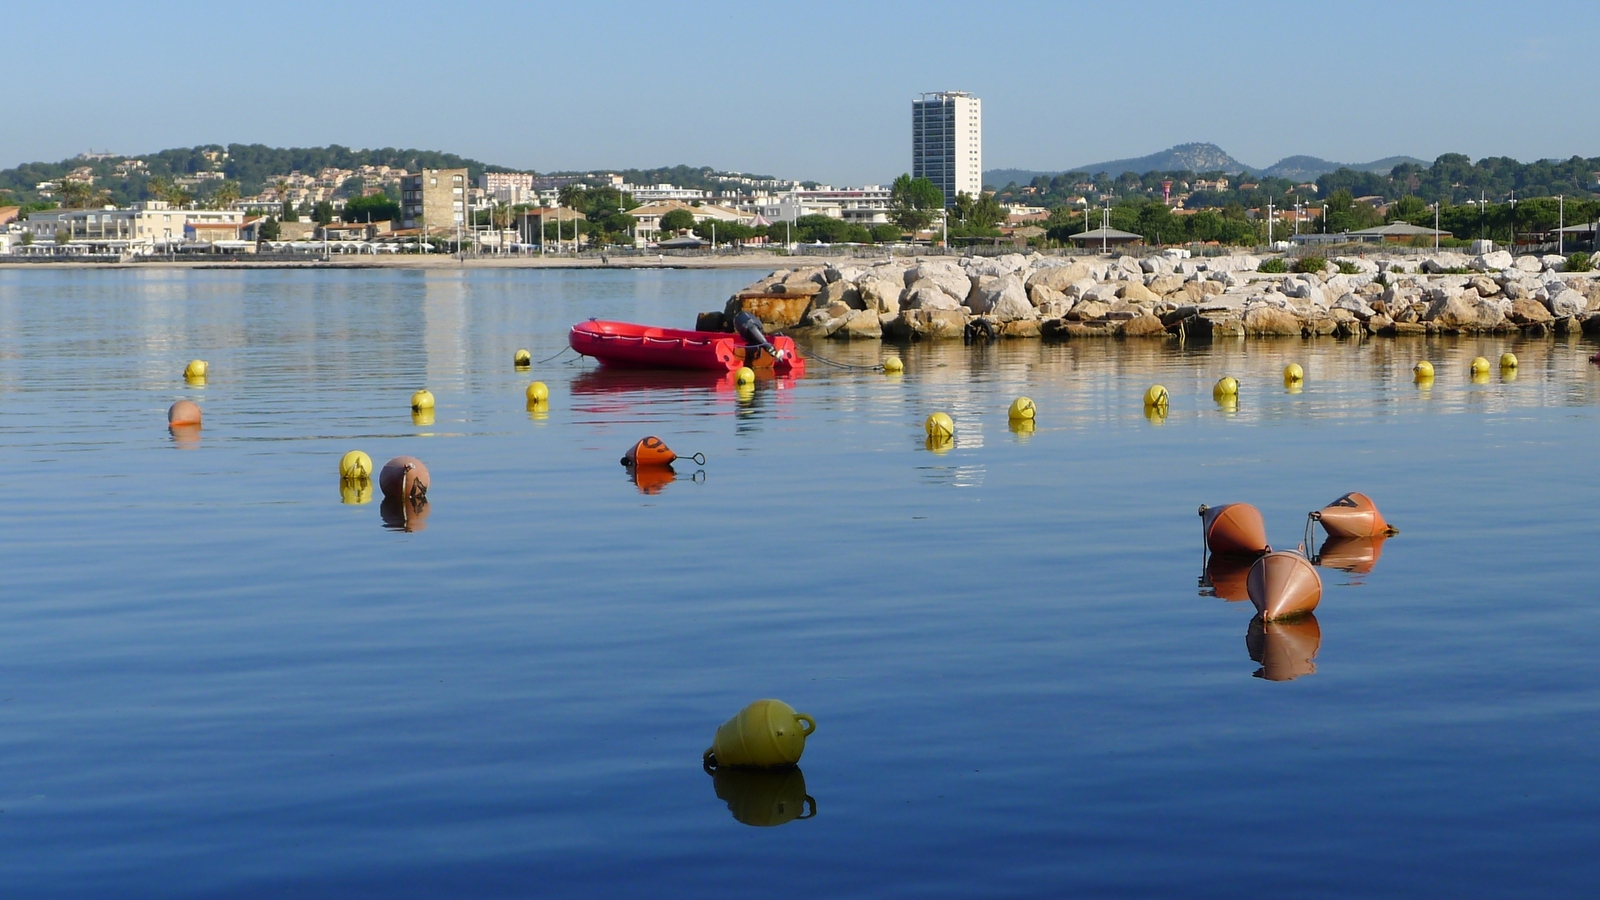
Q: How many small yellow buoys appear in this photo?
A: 15